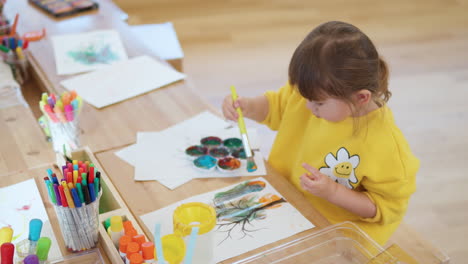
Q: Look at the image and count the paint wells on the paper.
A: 7